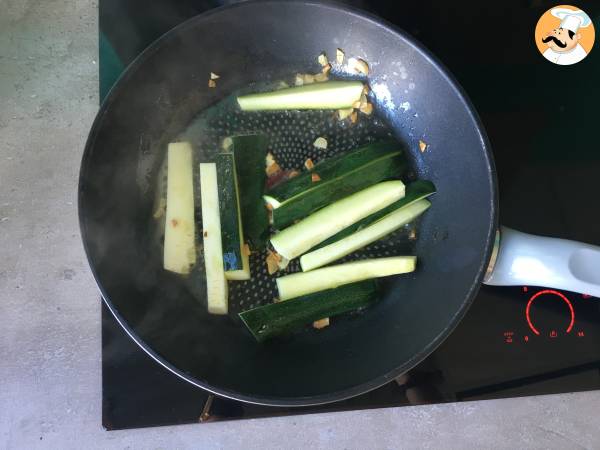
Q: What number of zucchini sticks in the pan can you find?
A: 12